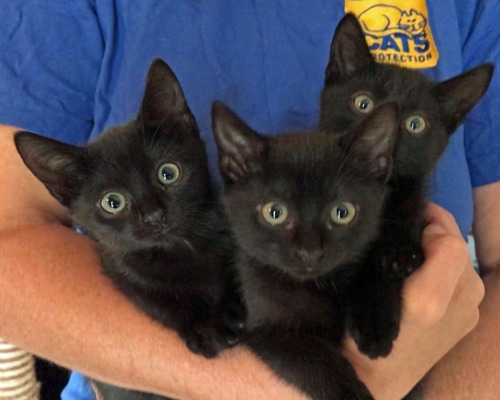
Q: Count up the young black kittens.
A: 3